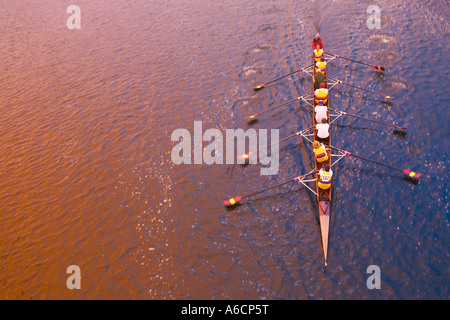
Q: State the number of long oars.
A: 8